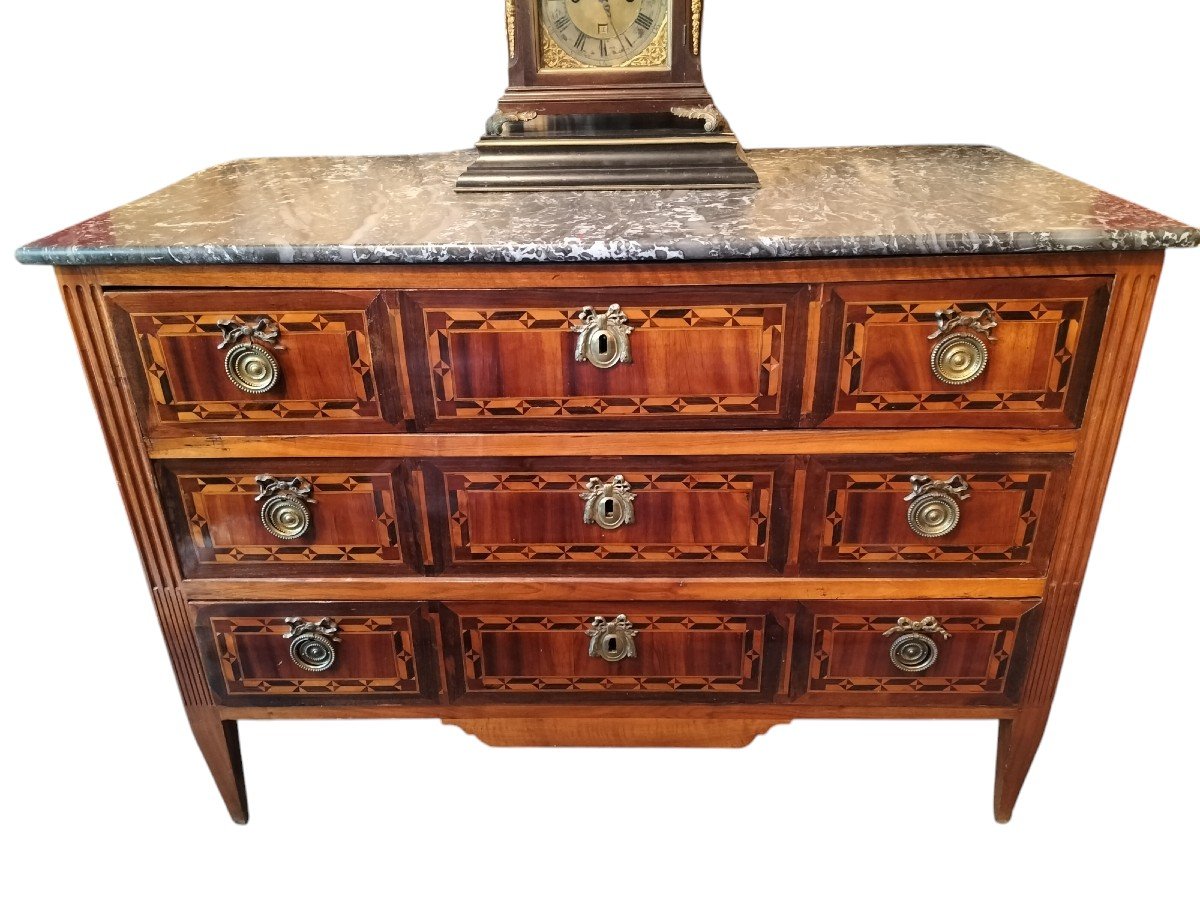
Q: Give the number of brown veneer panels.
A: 9